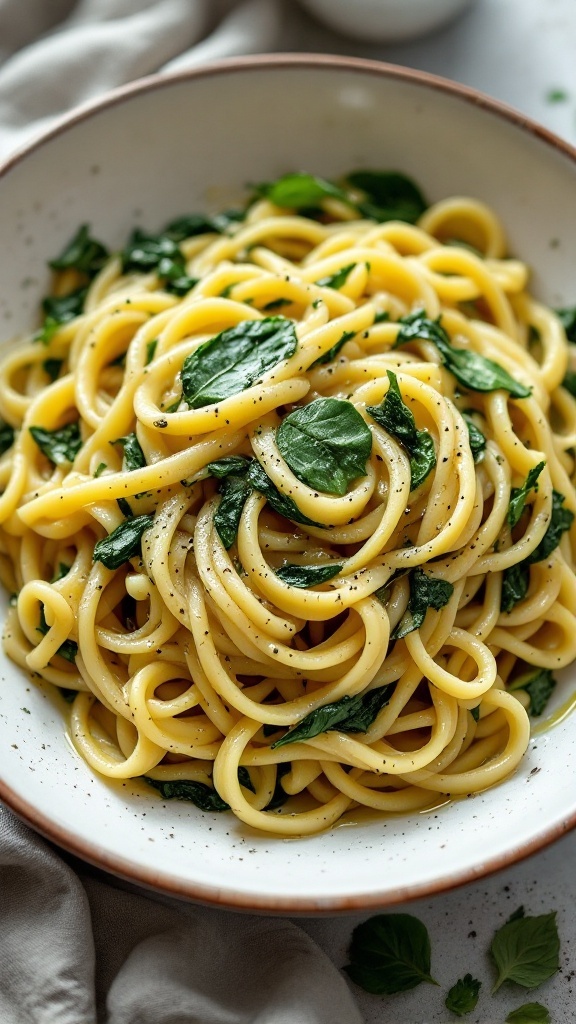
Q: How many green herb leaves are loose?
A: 4